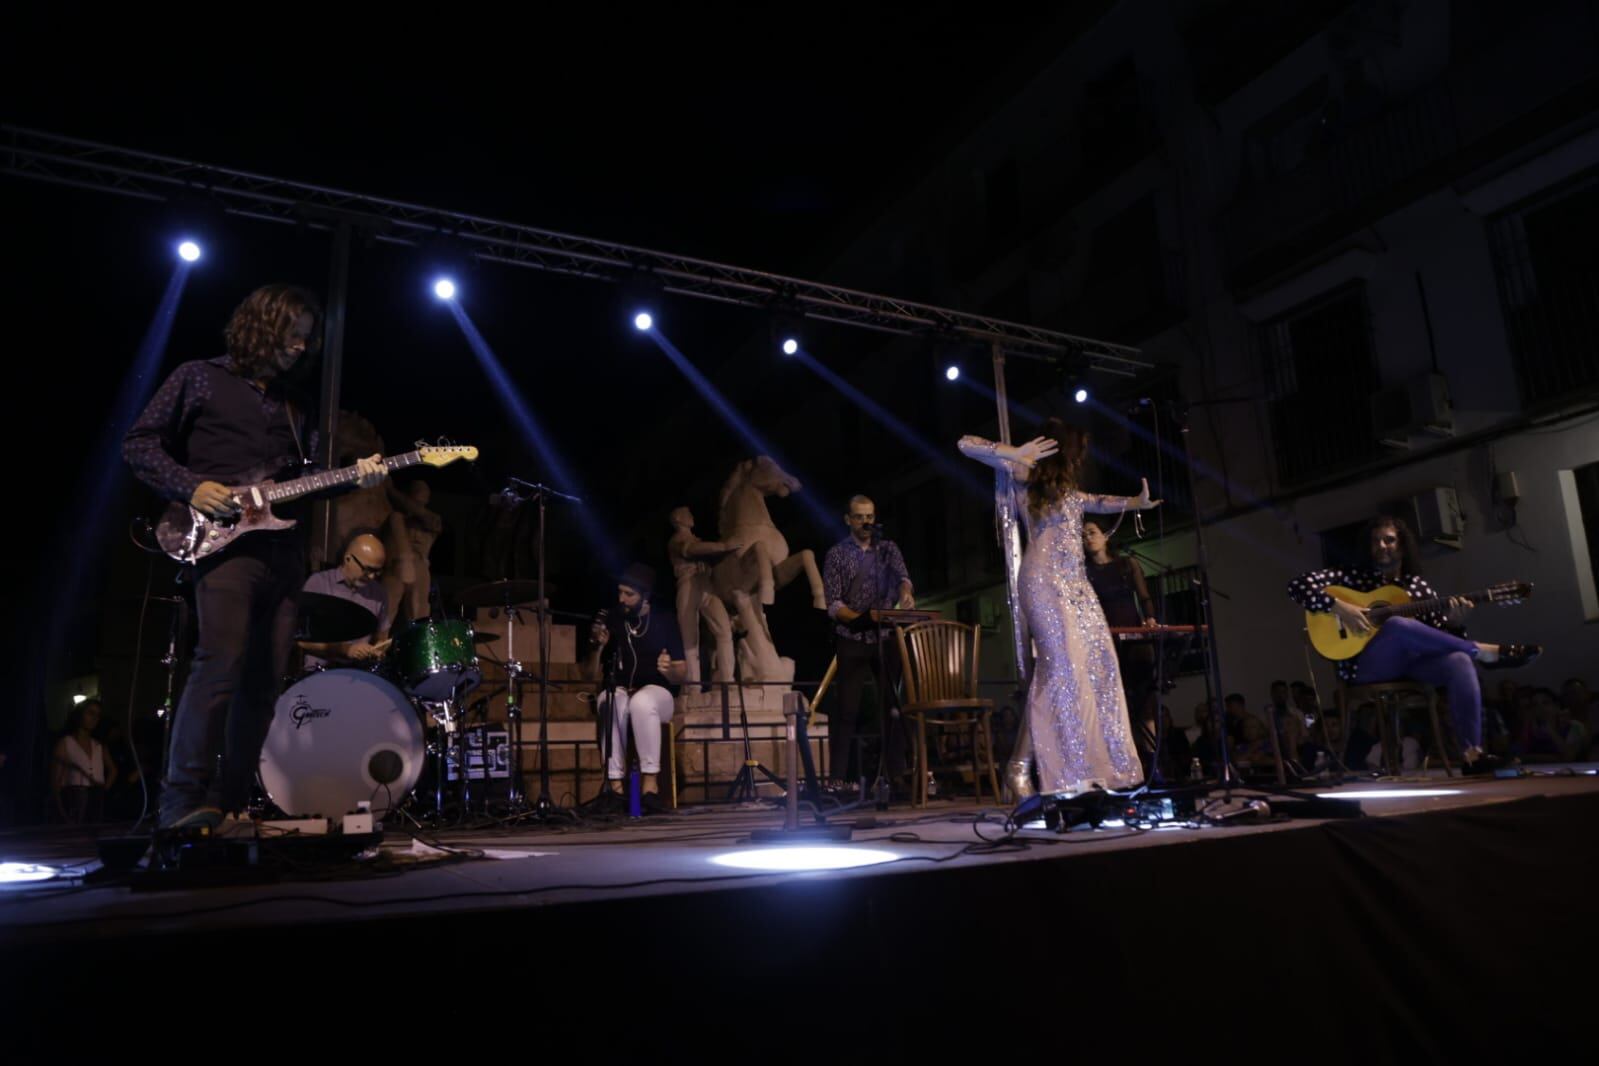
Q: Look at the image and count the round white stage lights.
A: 6